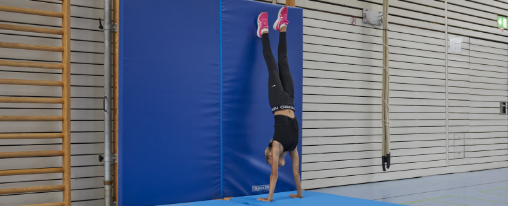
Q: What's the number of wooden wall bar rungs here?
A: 12